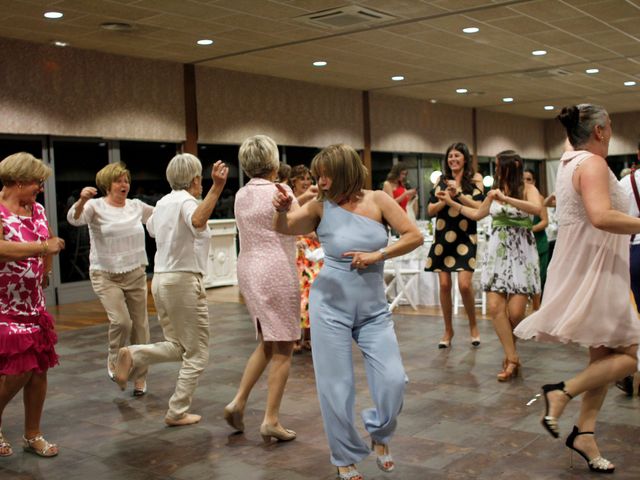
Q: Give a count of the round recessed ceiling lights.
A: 11